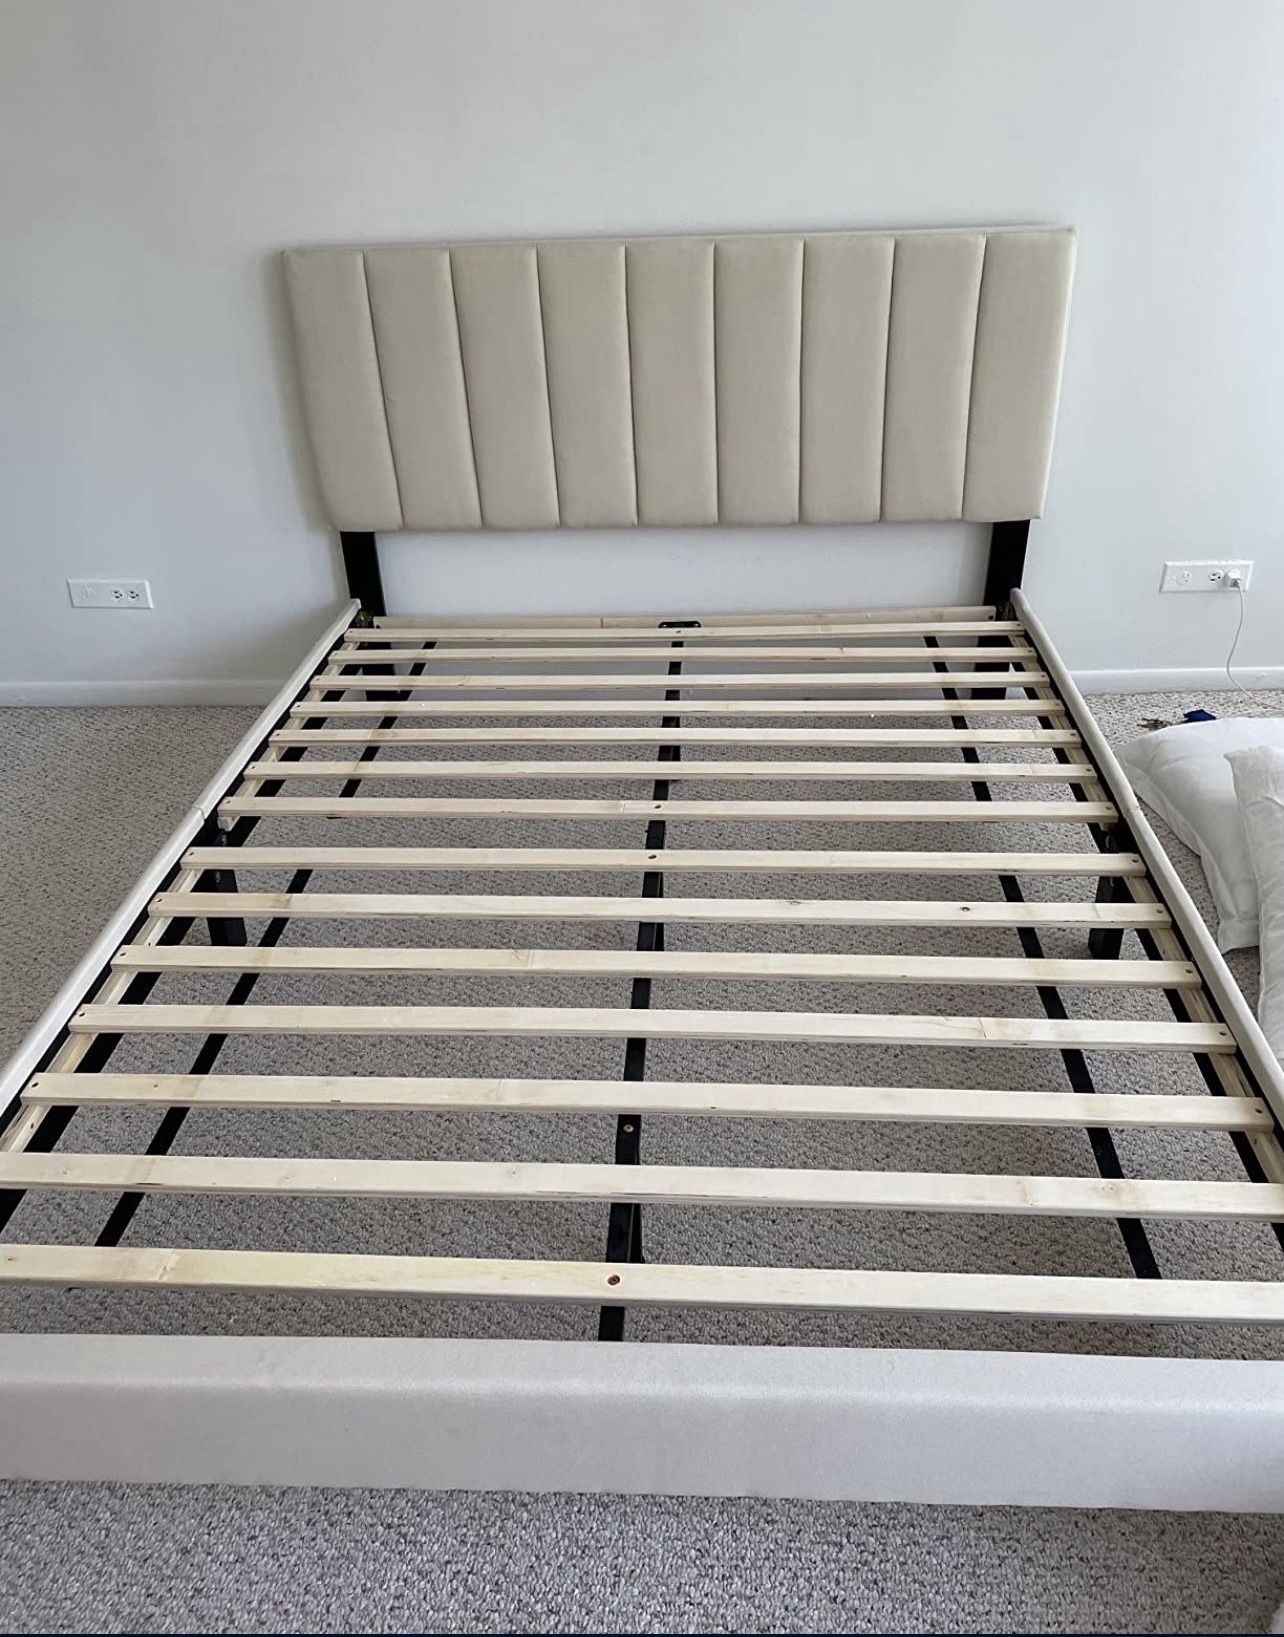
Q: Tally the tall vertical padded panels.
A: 9